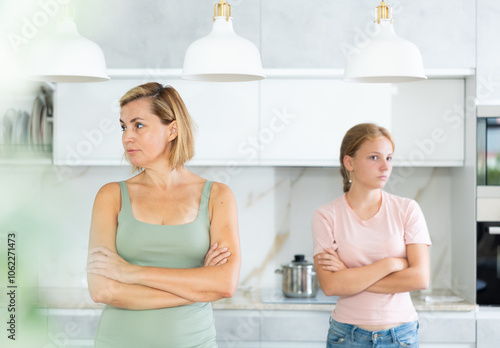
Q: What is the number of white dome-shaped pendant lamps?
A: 3